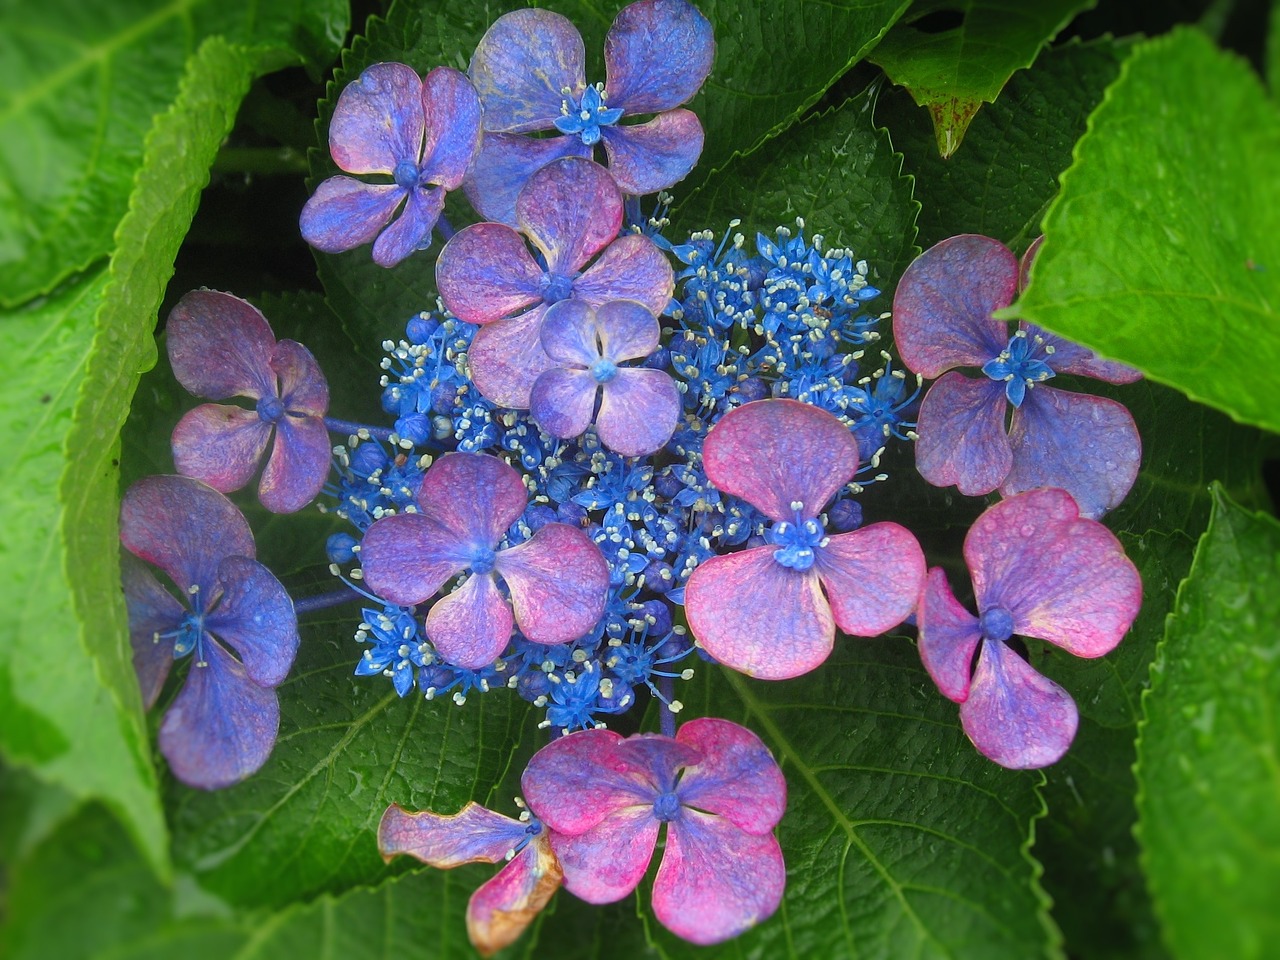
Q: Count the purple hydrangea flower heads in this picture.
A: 12